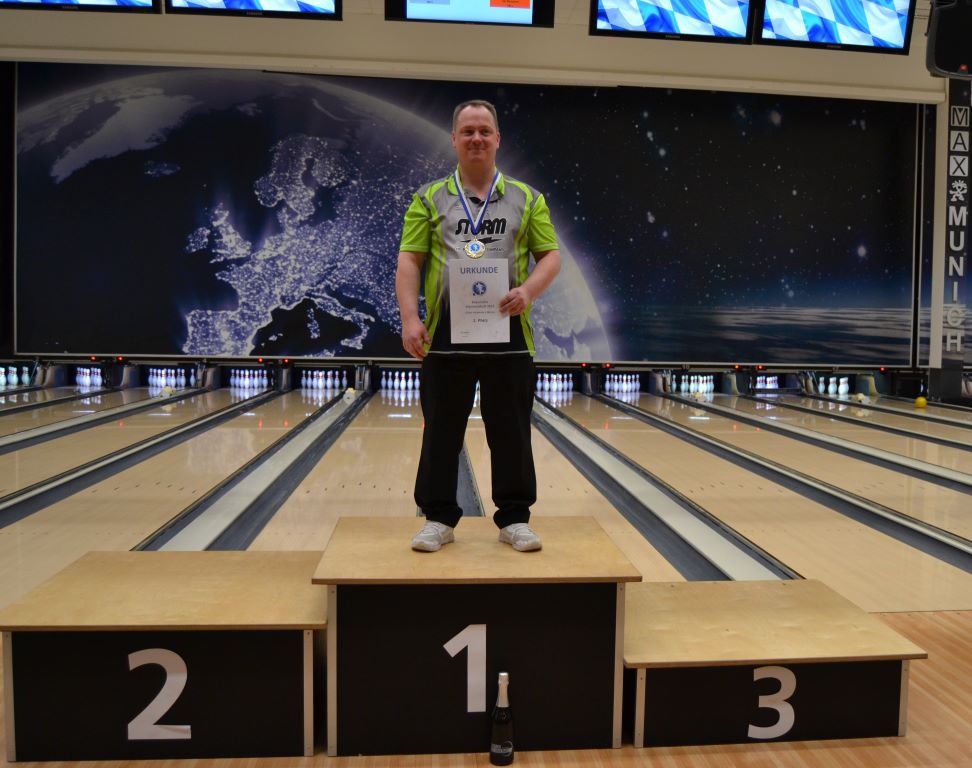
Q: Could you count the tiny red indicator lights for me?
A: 9